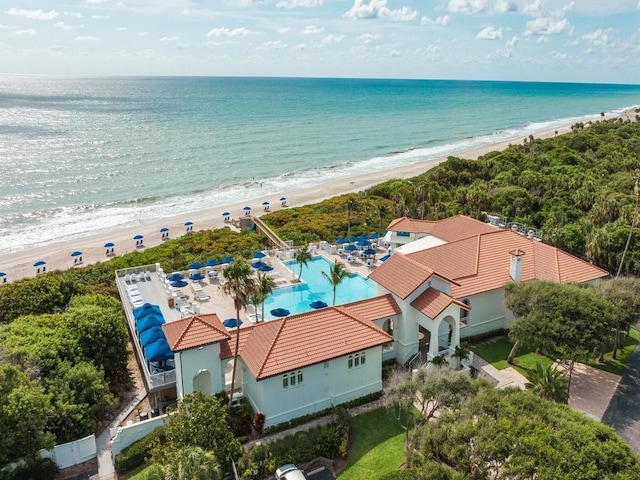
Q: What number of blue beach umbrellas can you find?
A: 11